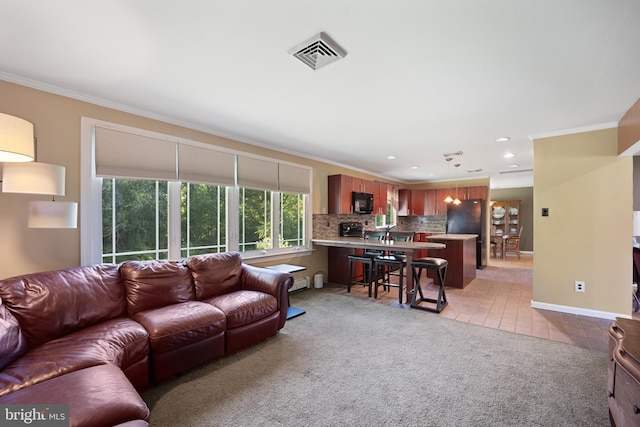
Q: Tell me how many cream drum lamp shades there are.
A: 3